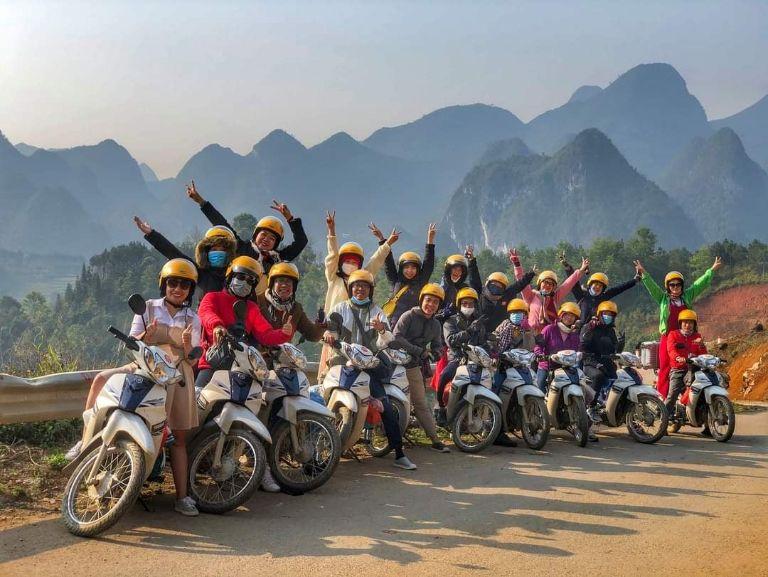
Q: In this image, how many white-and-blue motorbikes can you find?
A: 10